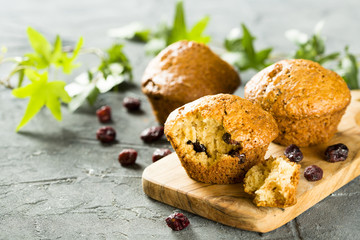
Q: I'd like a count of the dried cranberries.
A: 10